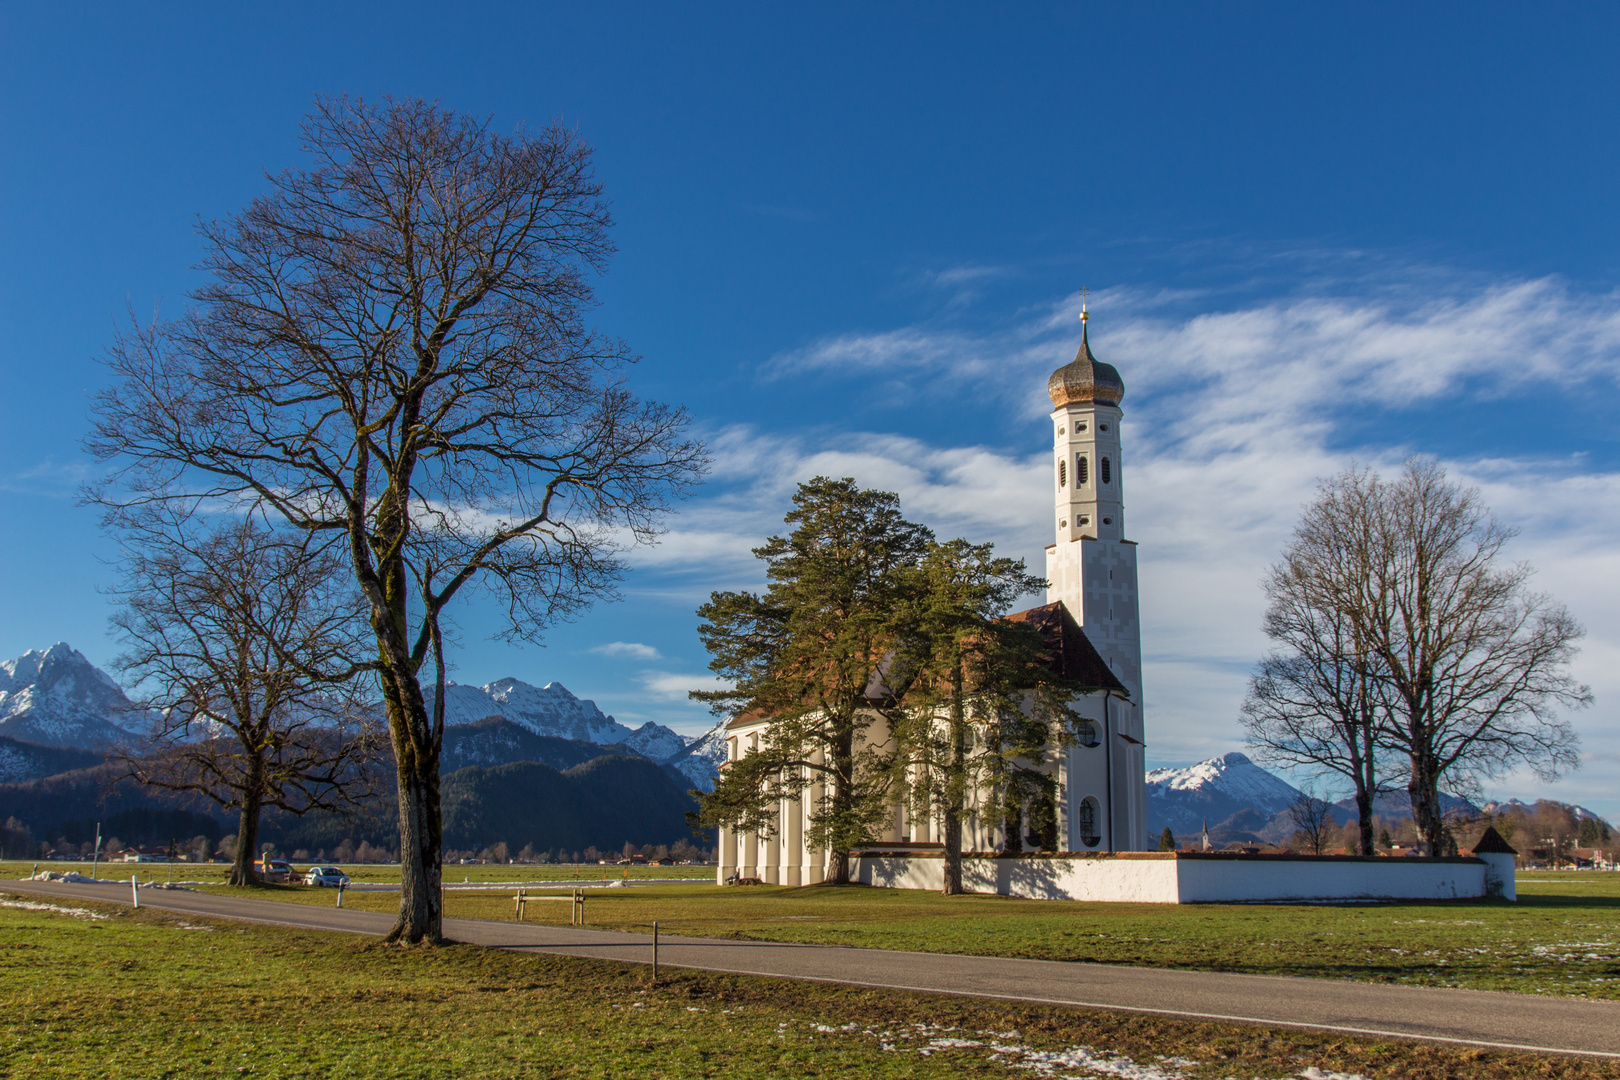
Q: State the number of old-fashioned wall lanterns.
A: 0